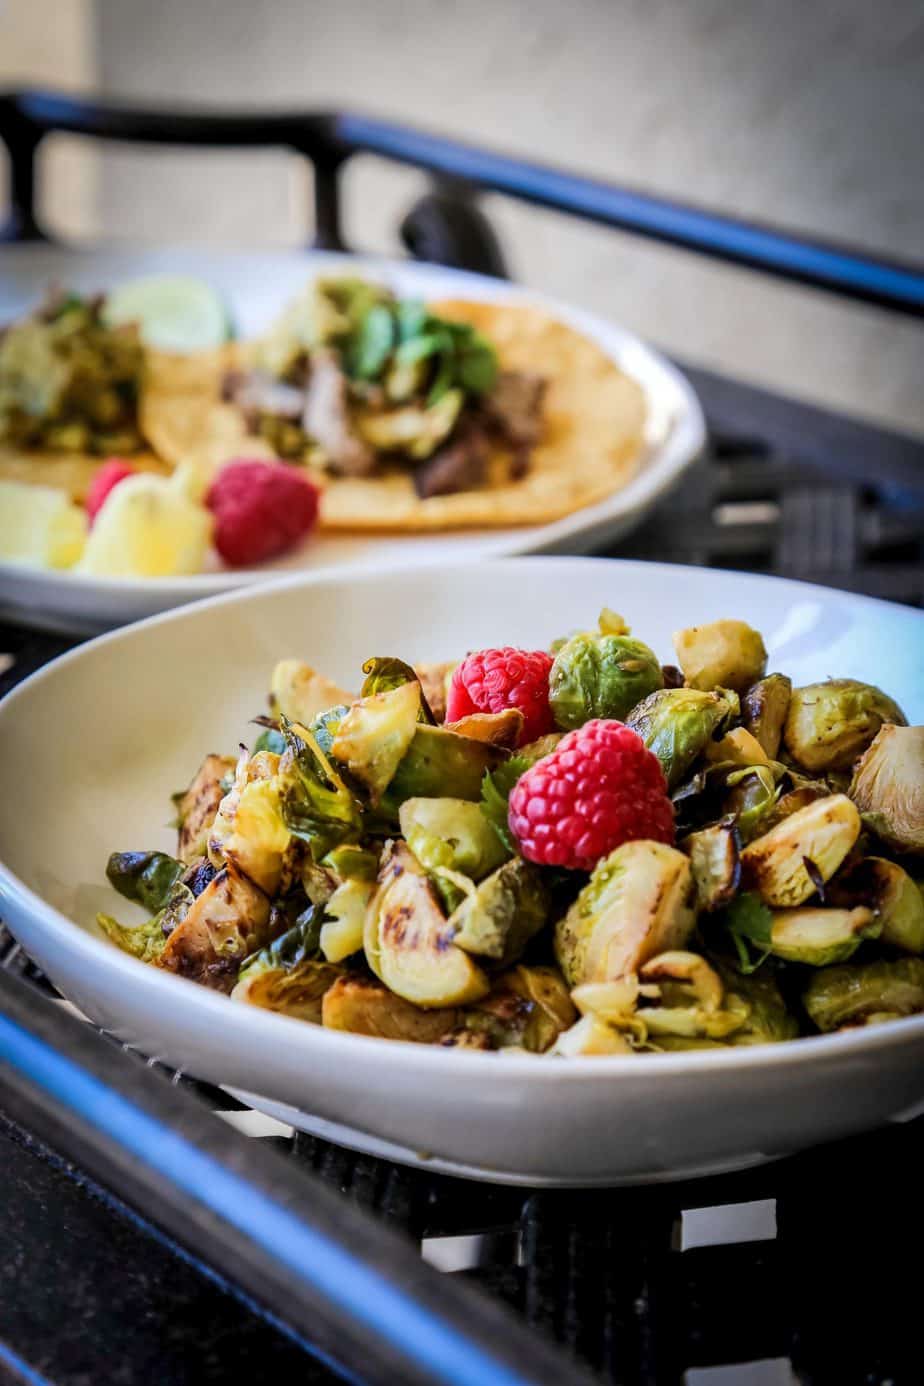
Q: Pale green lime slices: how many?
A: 1